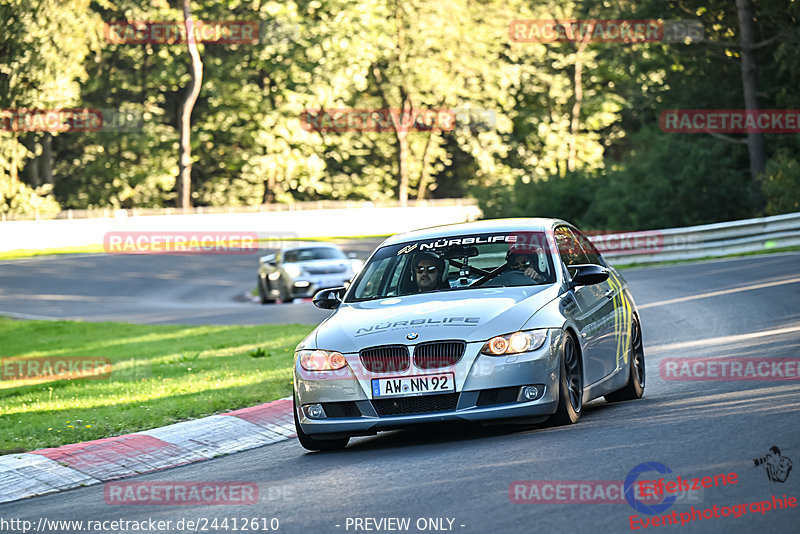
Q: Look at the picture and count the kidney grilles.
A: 2